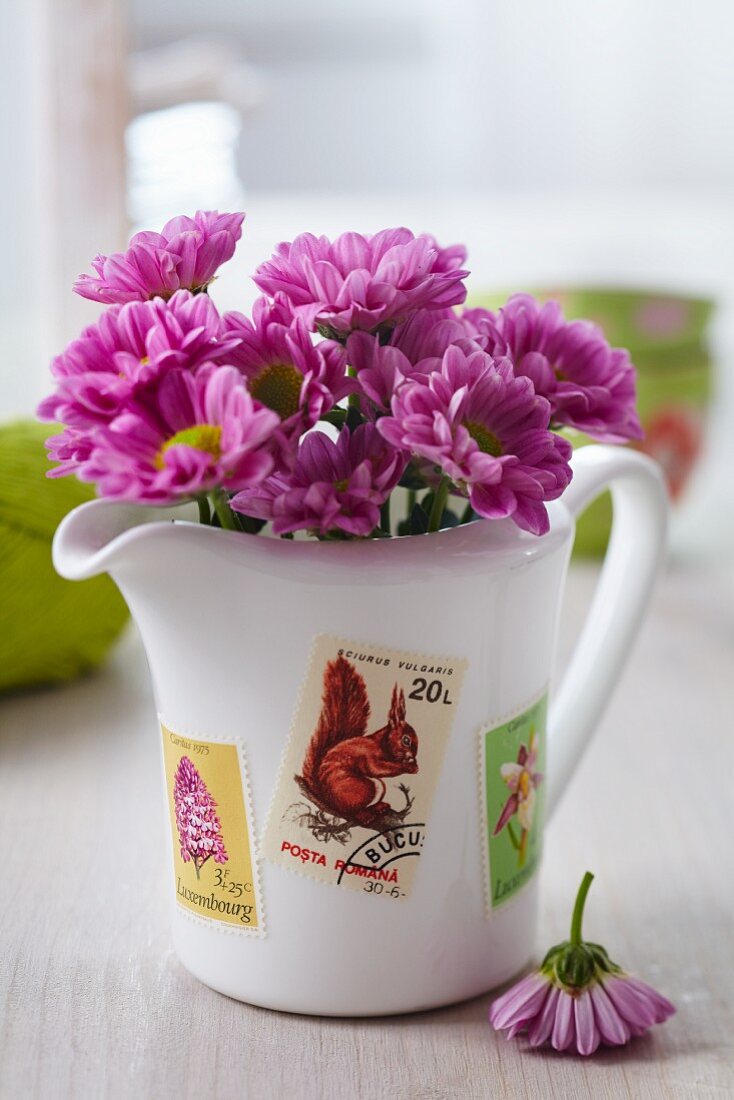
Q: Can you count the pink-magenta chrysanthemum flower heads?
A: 10